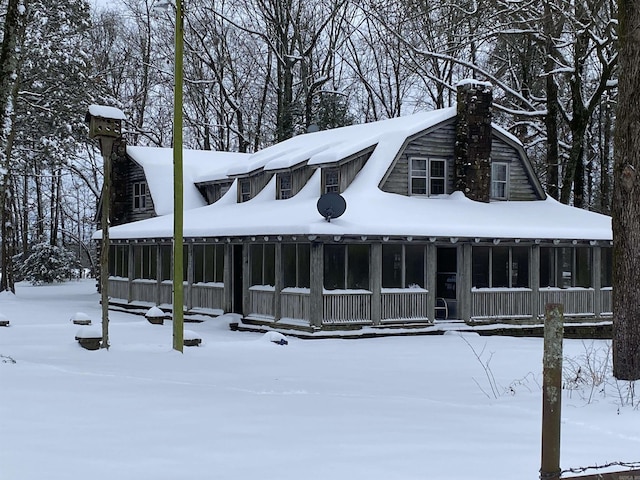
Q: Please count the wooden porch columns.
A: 12